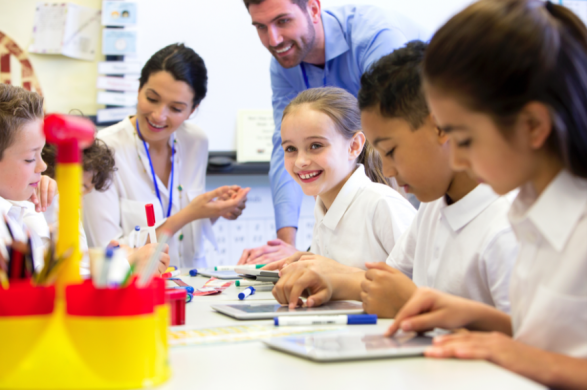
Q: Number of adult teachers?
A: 2